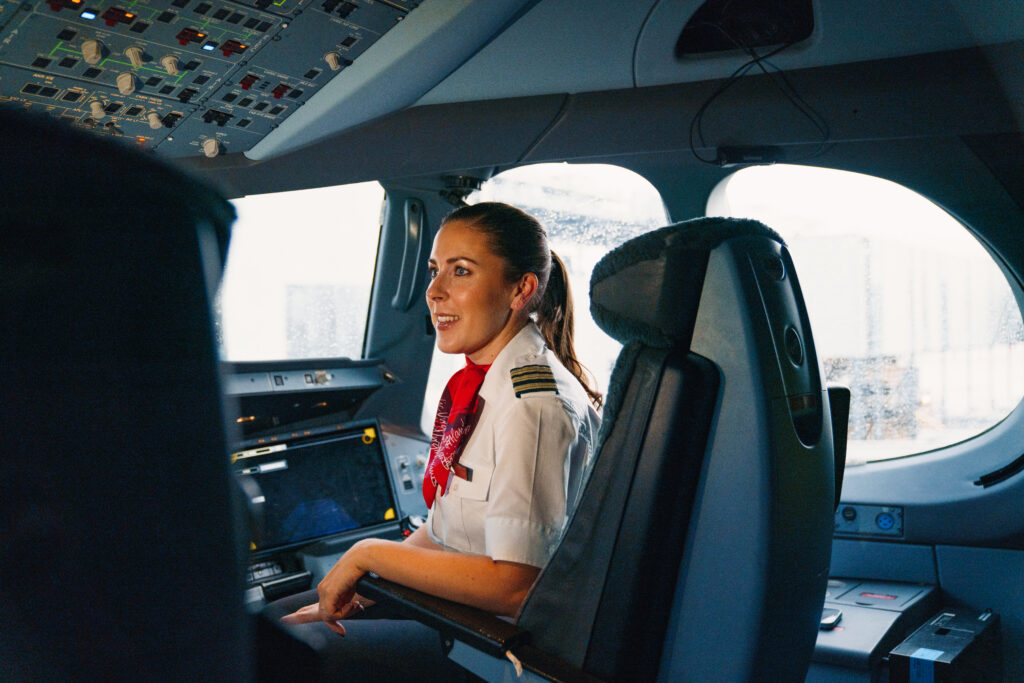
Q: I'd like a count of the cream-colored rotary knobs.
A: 8